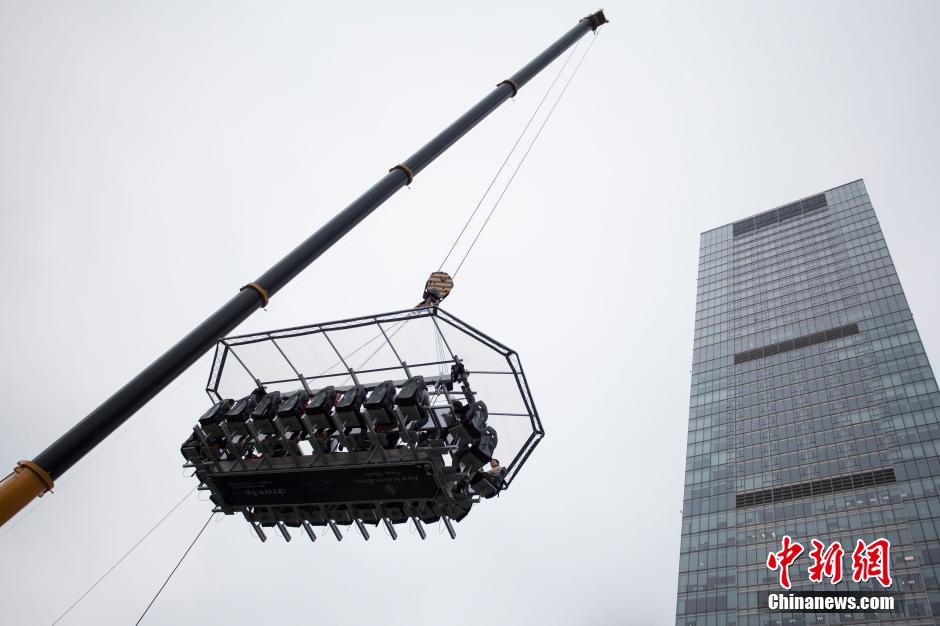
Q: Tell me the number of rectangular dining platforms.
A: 1